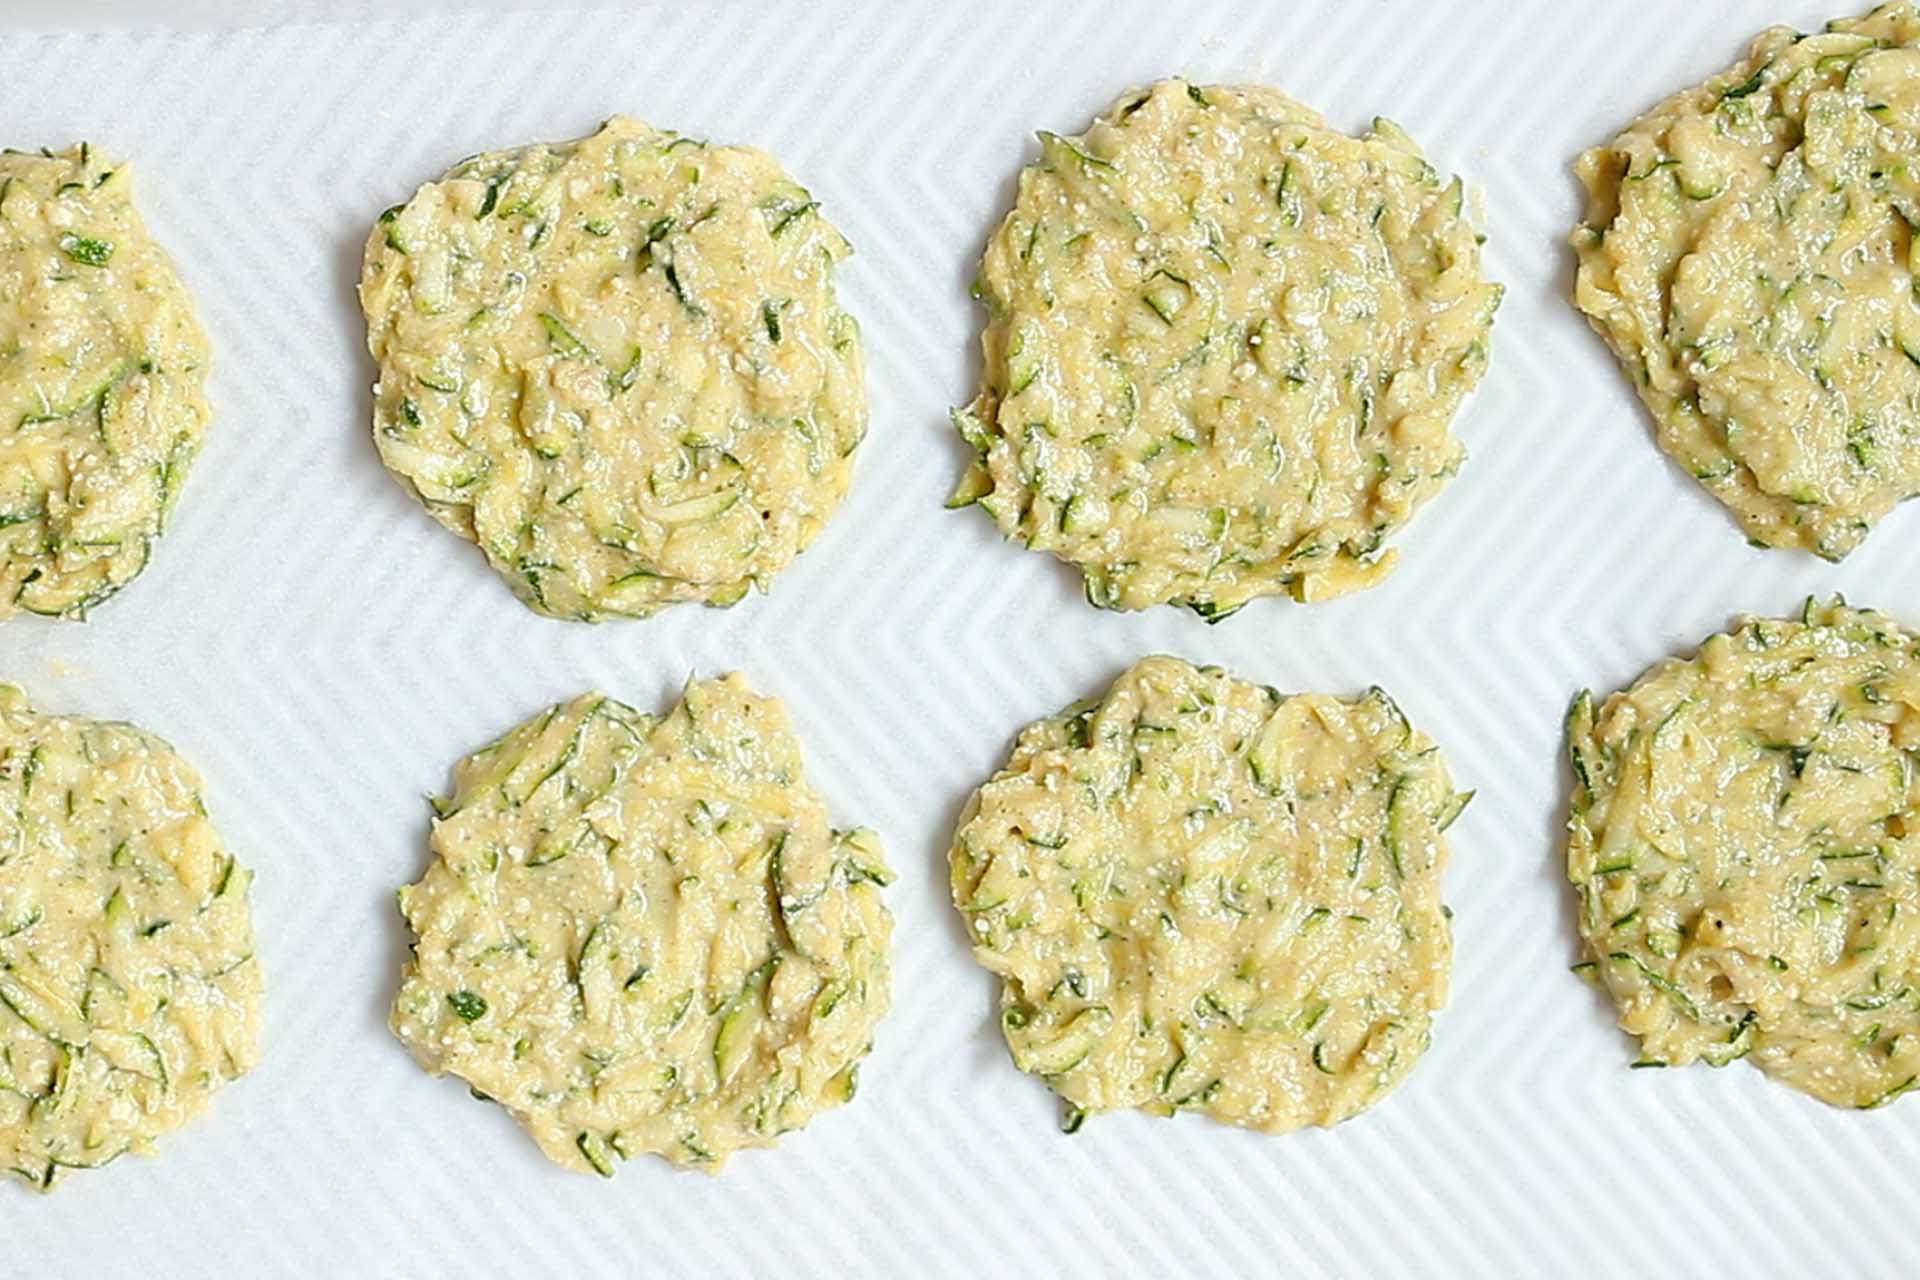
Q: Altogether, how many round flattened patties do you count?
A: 8